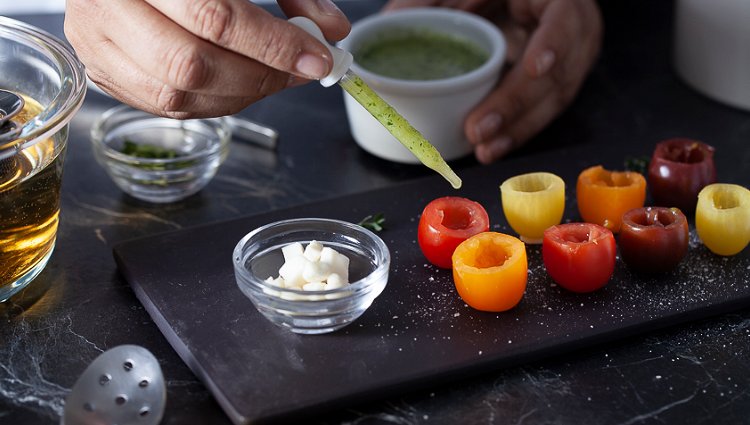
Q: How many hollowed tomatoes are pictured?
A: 8